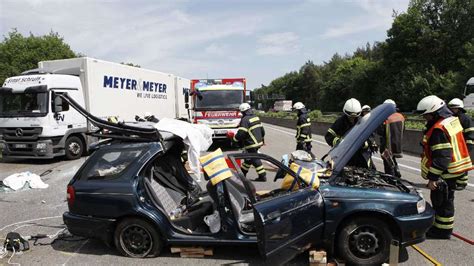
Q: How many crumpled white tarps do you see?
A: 2